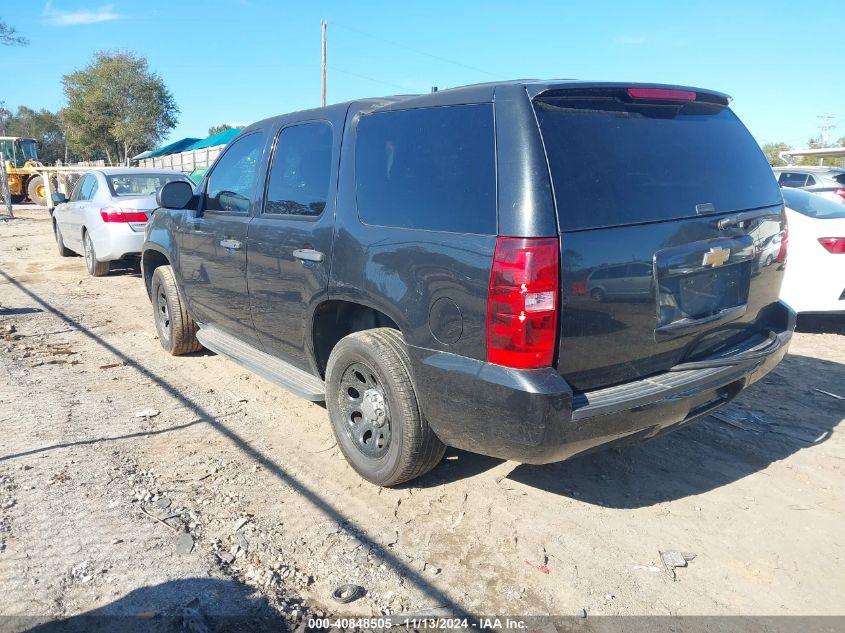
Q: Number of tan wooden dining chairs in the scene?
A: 0